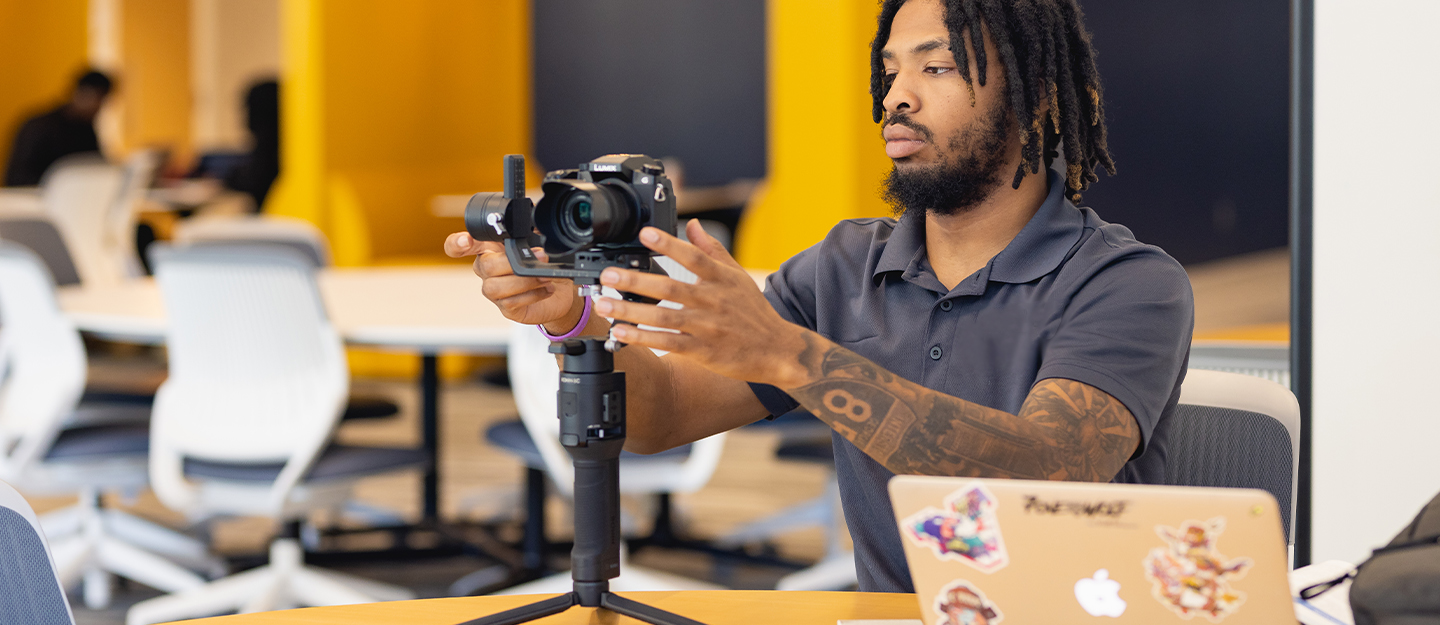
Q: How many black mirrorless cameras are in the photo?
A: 1